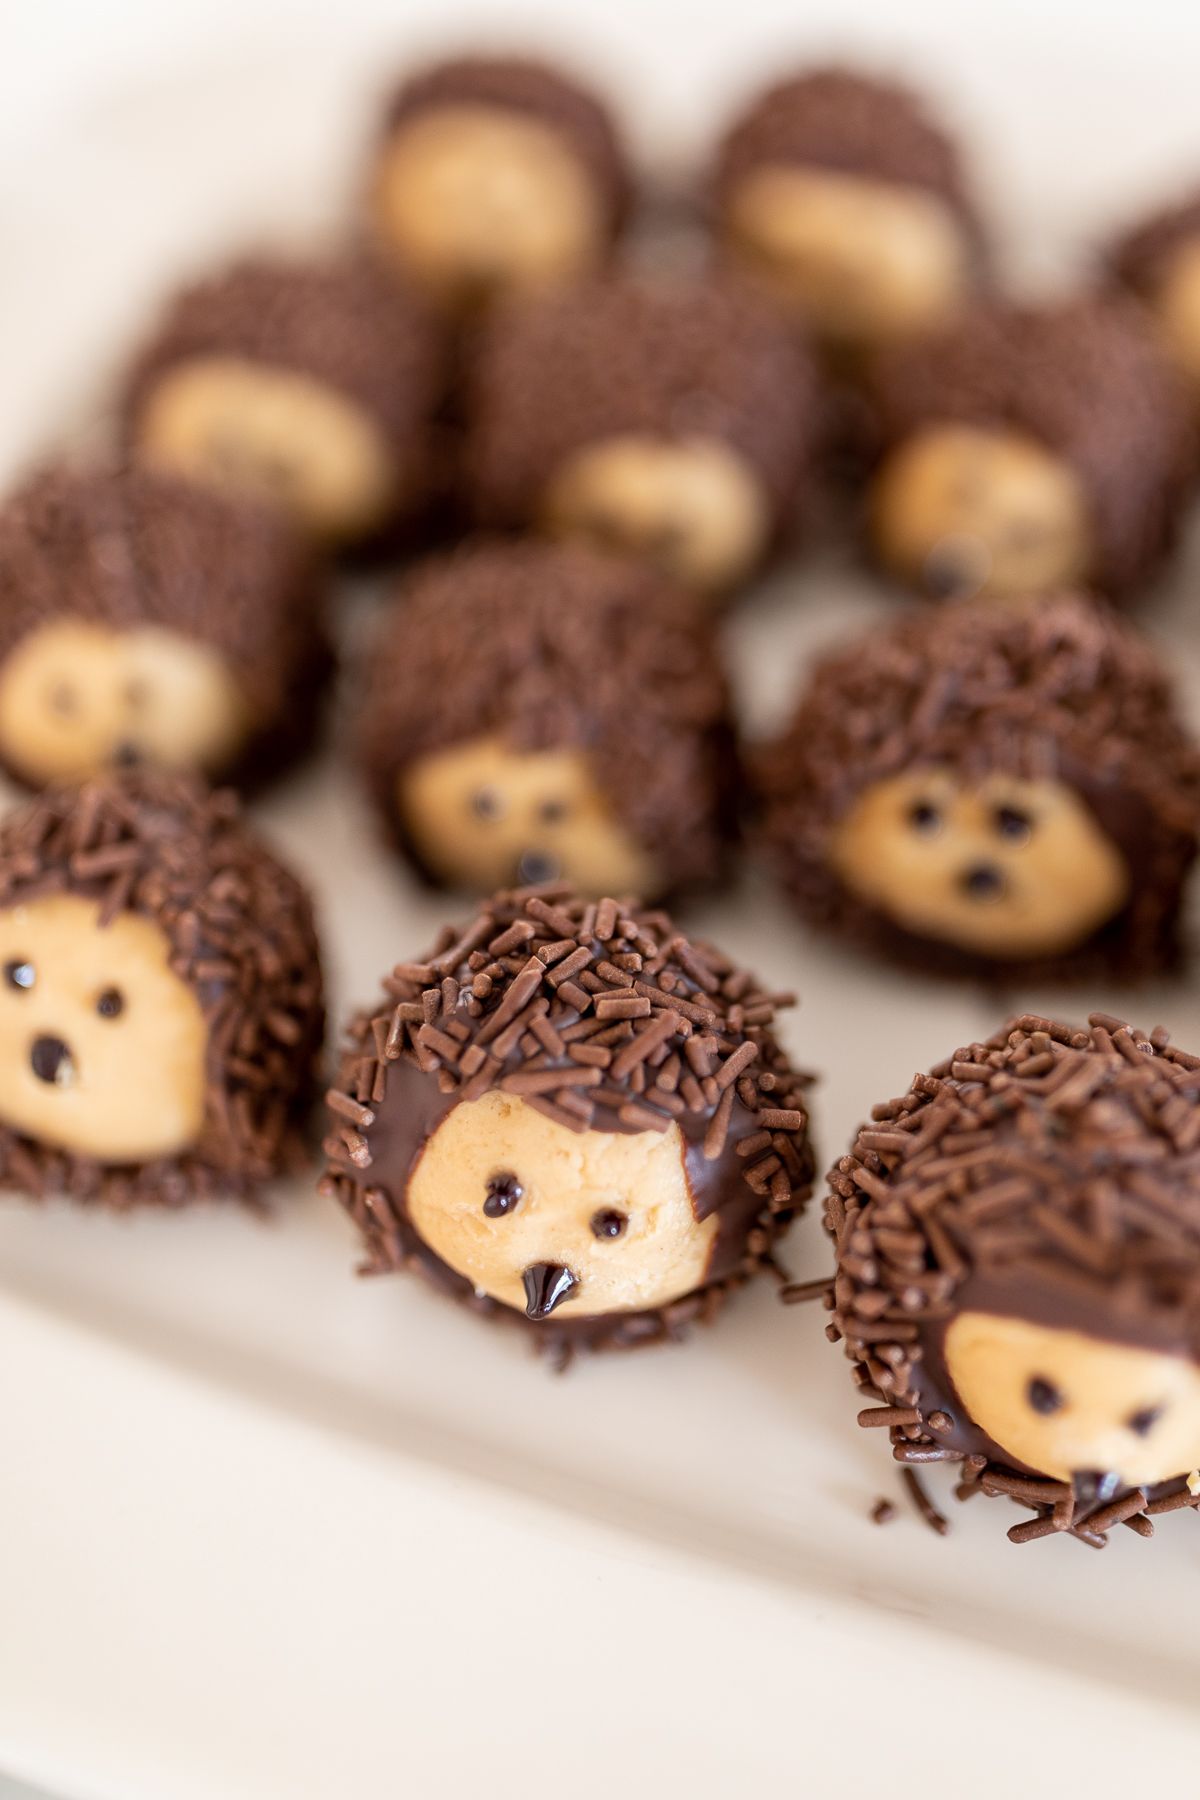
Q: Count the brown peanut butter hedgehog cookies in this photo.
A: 12